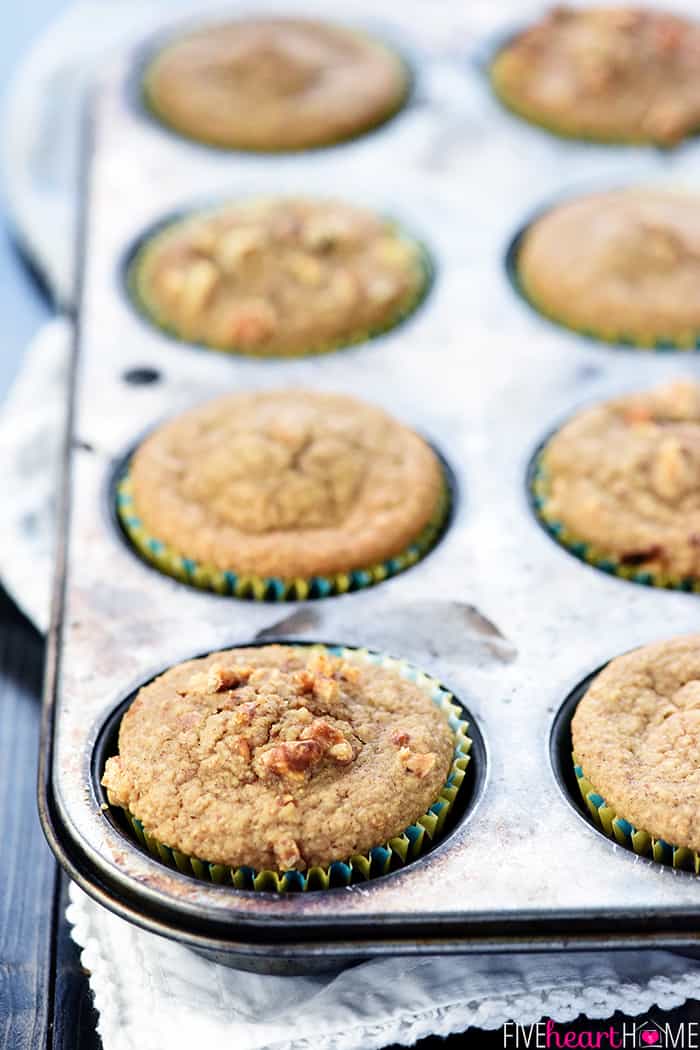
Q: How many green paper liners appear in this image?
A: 8